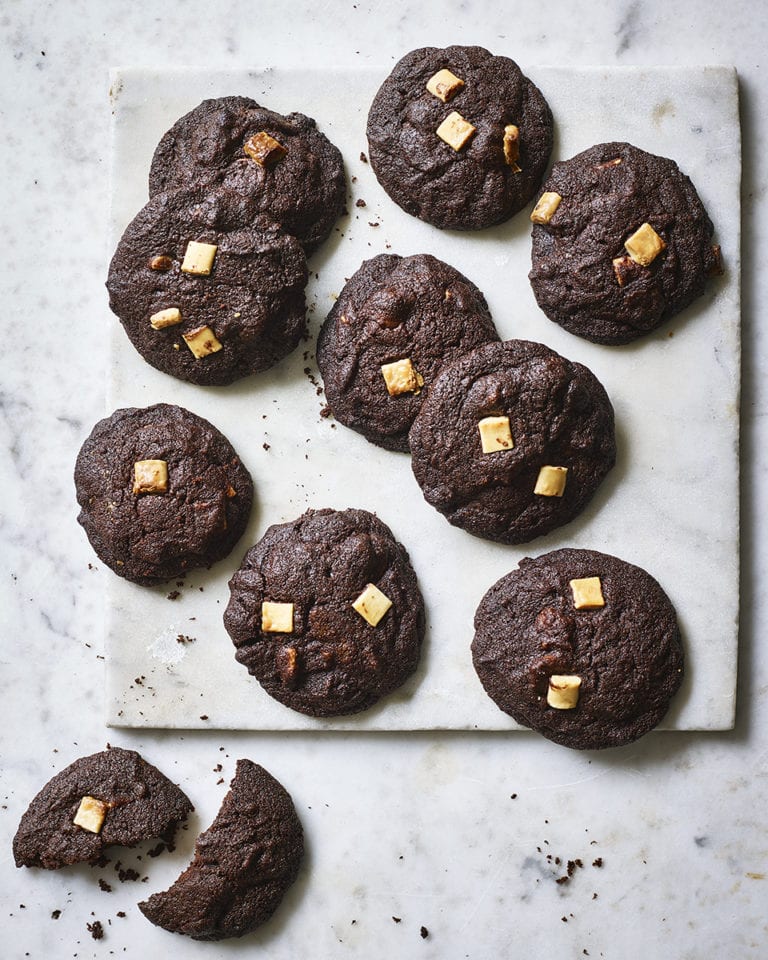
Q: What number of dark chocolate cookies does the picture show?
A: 10